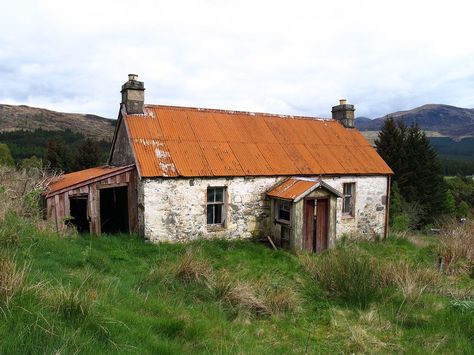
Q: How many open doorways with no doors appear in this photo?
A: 2